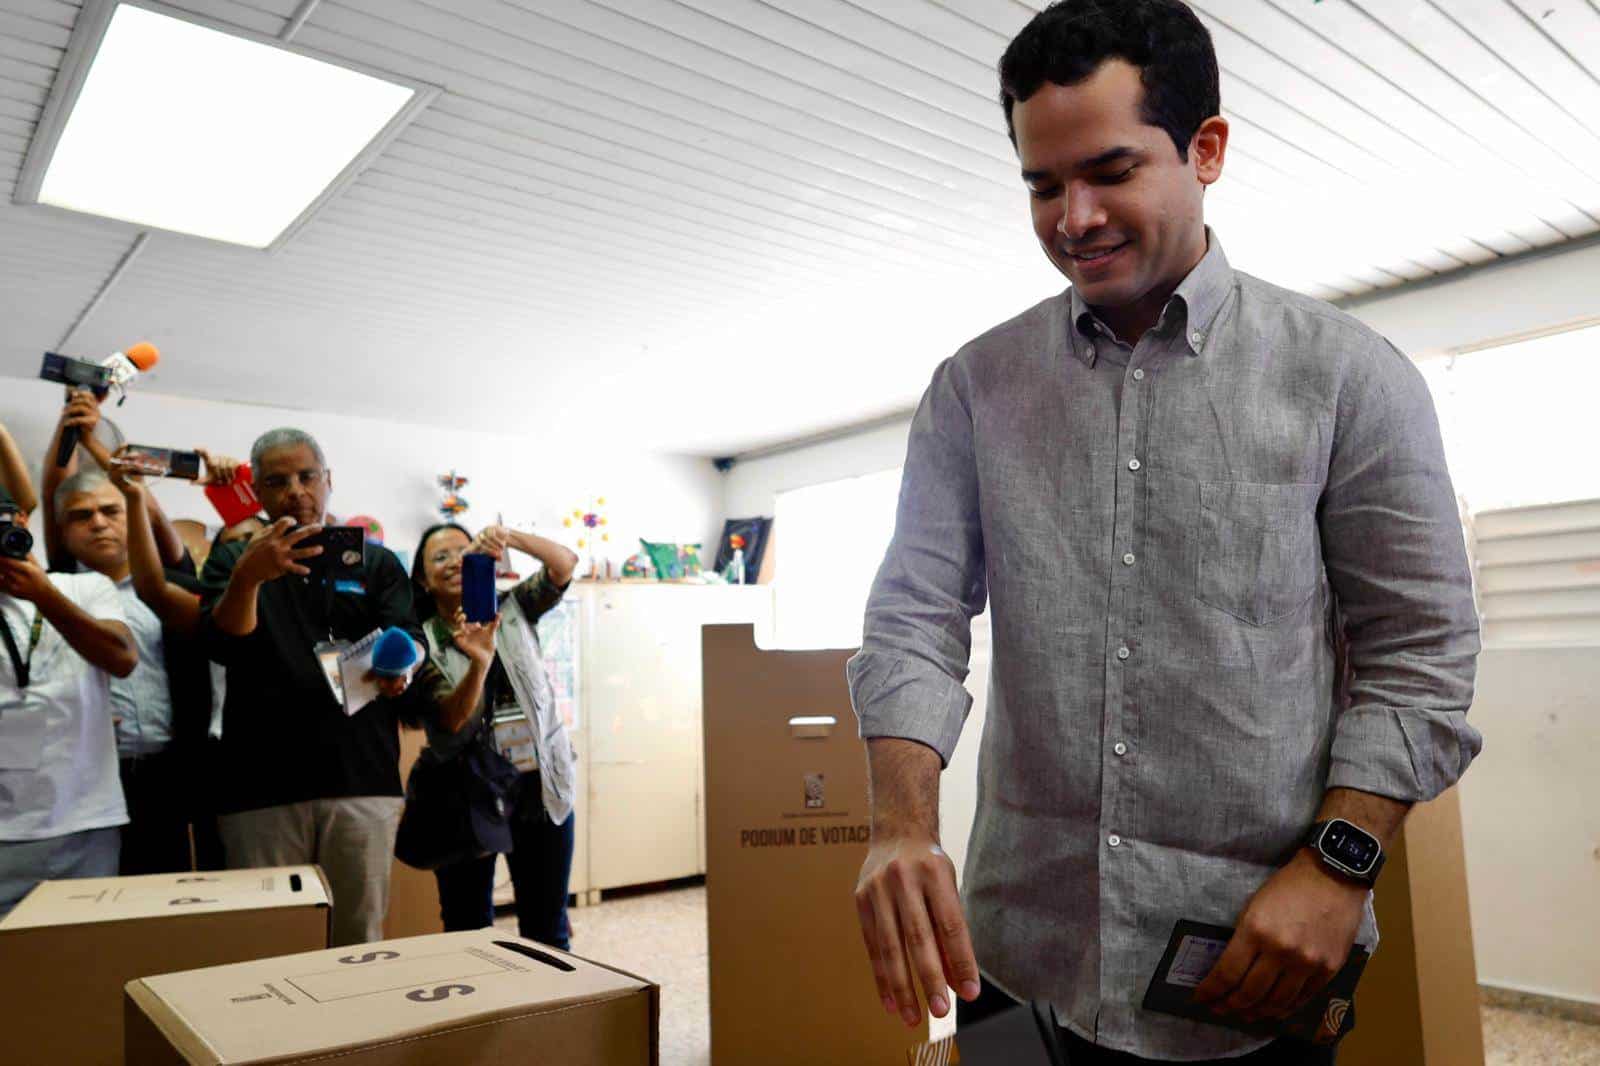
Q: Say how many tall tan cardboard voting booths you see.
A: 2